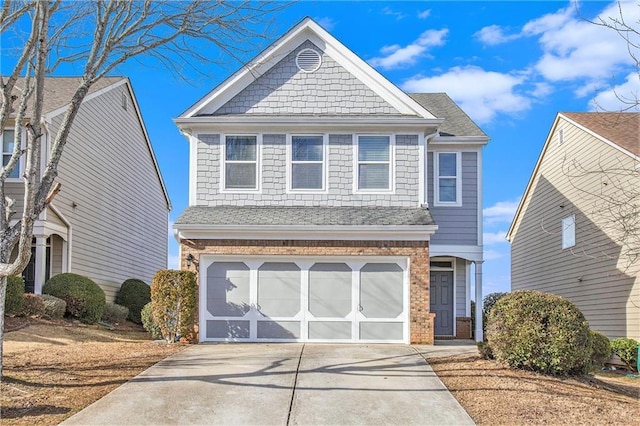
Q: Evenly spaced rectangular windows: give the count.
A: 3